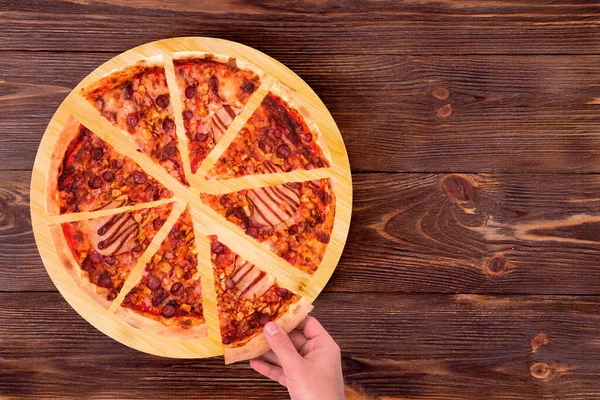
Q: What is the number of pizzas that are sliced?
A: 1